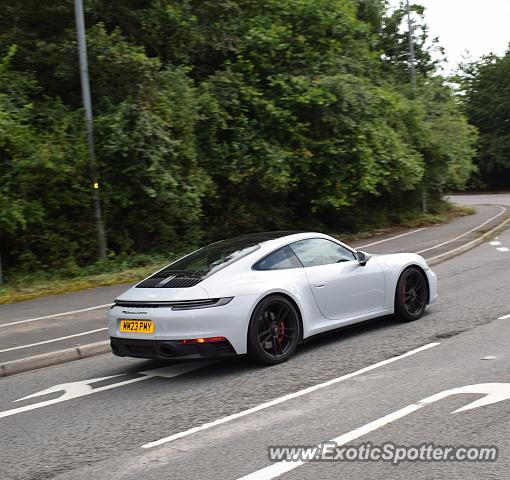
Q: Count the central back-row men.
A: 0